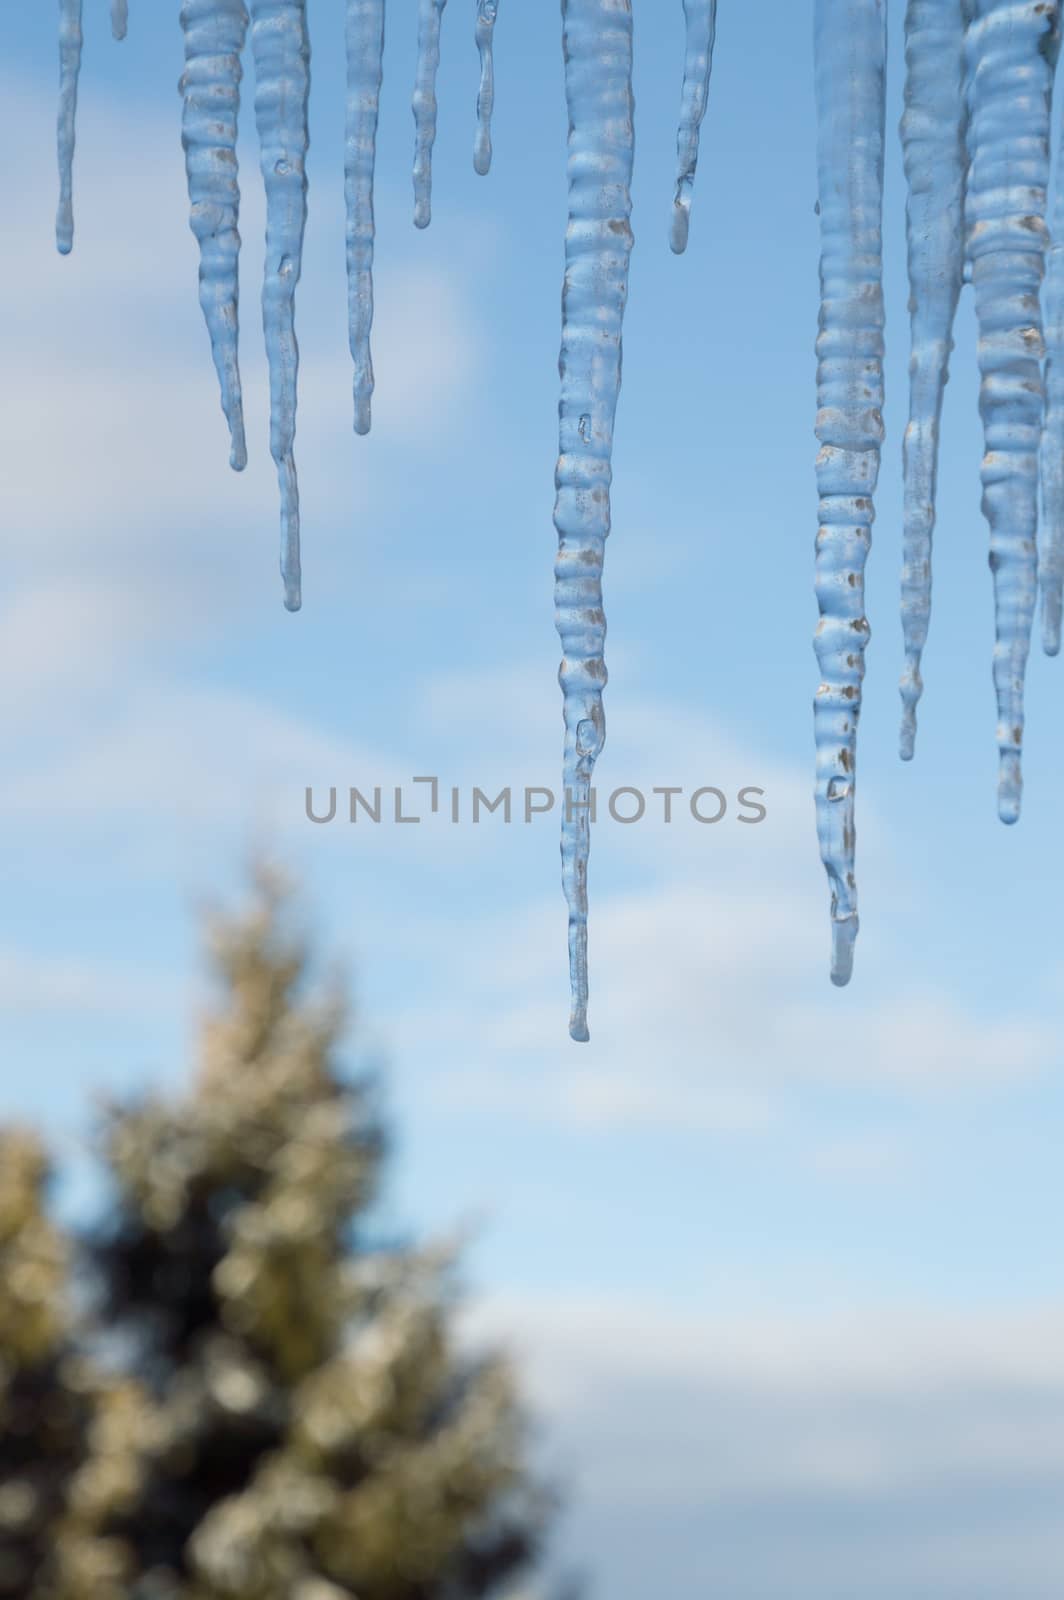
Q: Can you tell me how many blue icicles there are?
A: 13